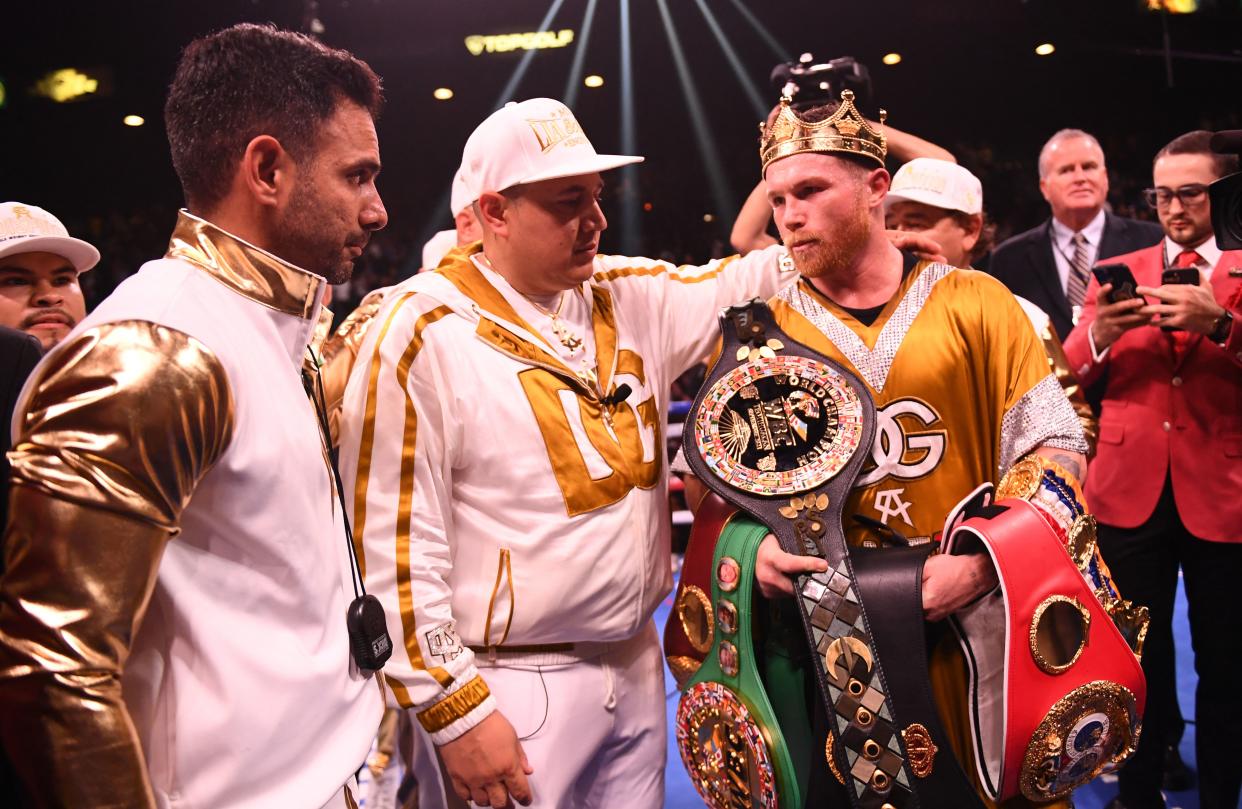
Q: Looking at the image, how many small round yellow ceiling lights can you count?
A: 5